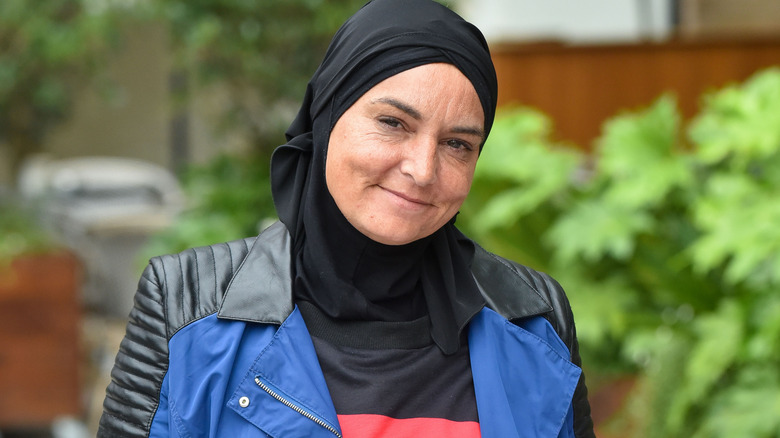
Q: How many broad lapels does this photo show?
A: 2